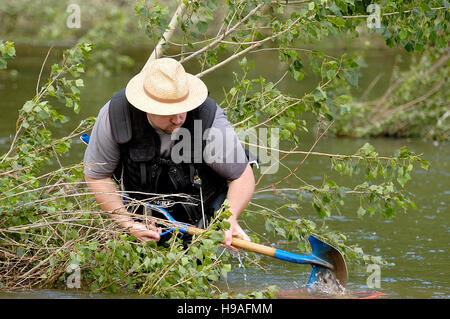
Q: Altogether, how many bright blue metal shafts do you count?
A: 1